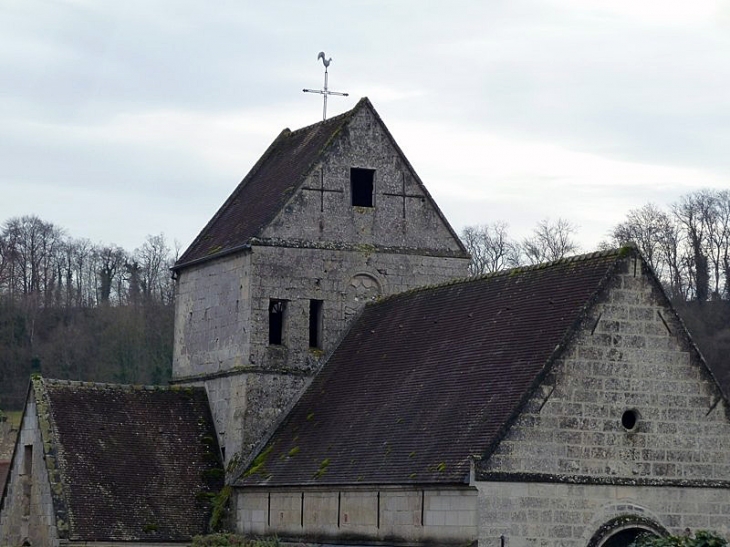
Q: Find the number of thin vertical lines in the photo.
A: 5